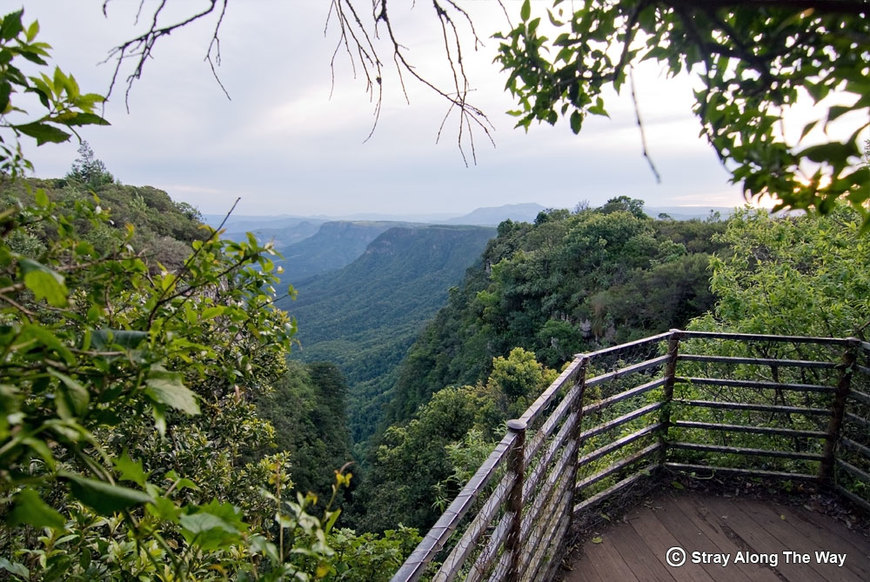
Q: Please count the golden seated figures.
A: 0